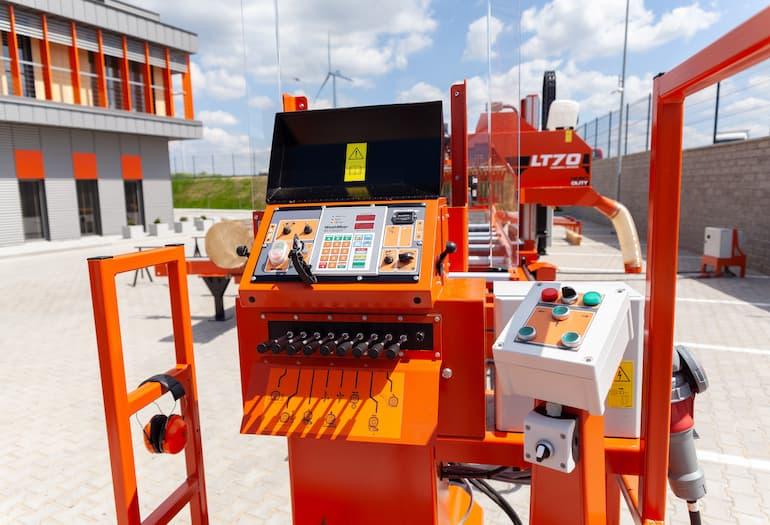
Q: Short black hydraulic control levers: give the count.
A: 9